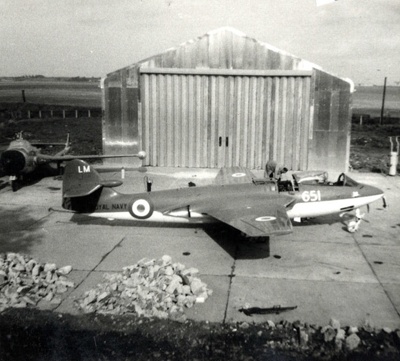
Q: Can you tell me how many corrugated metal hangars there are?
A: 1